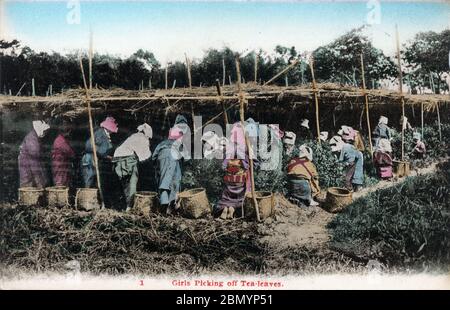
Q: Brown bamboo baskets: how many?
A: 8